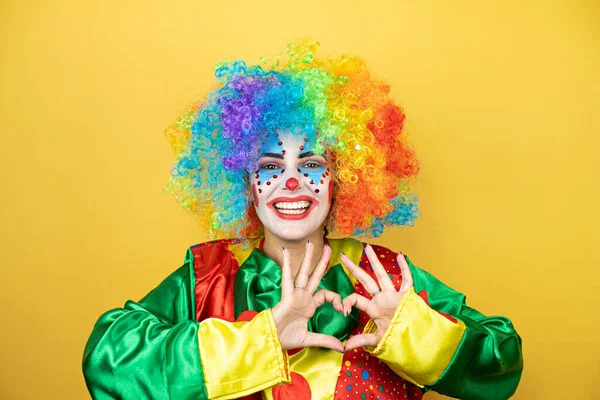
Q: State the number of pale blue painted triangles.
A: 4